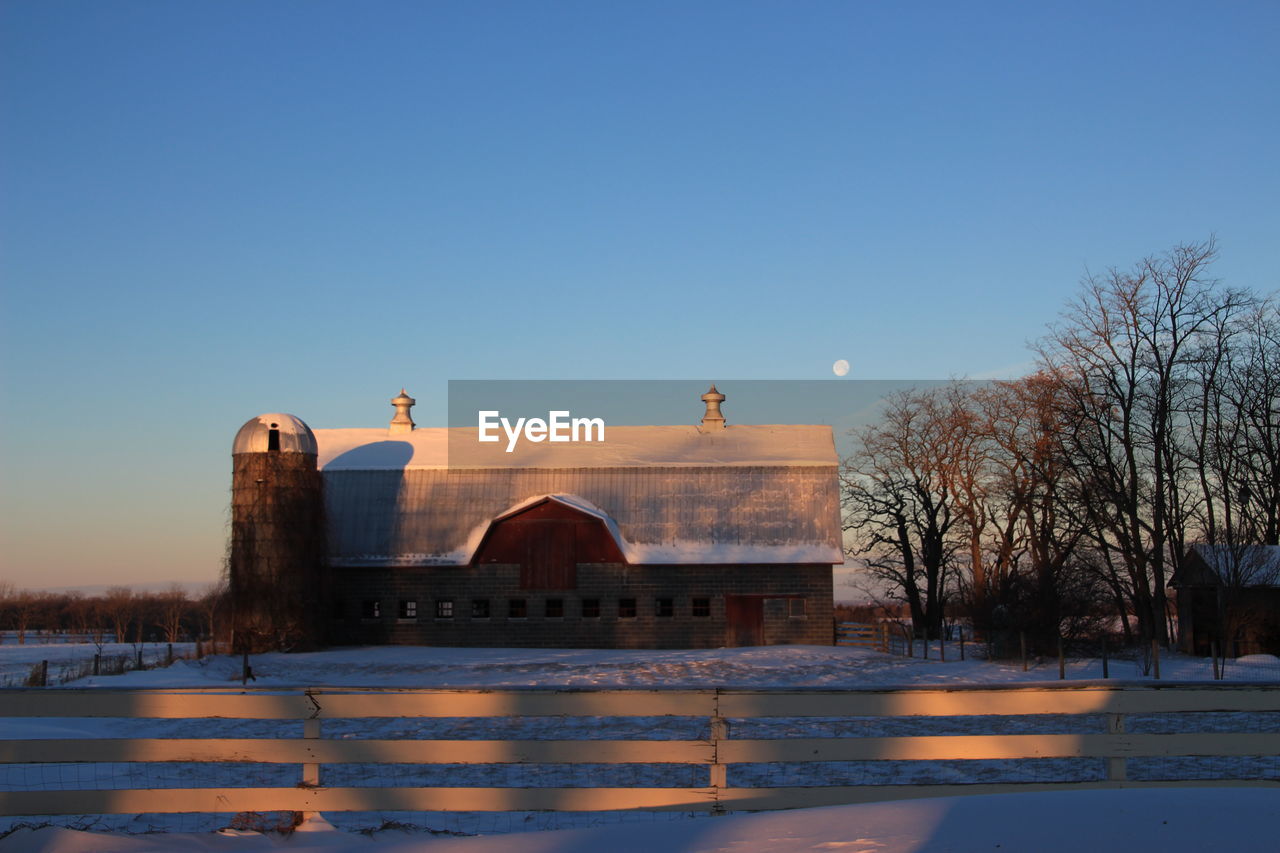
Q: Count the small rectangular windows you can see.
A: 11